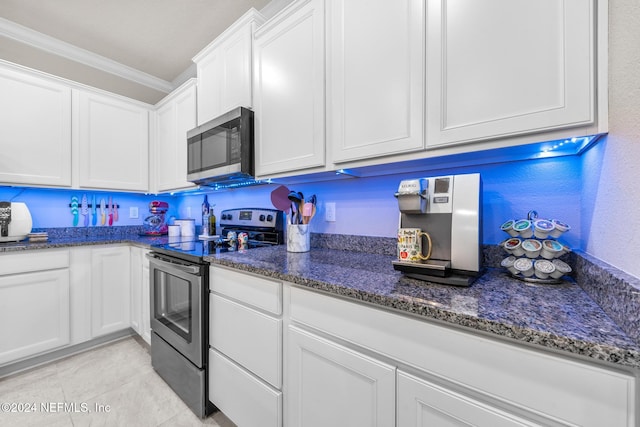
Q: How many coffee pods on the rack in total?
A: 13